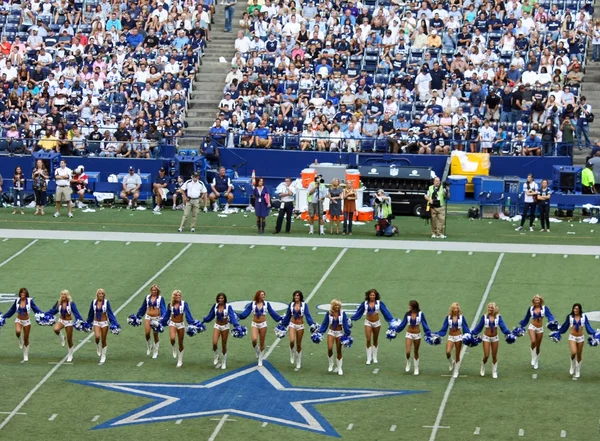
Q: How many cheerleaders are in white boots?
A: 15